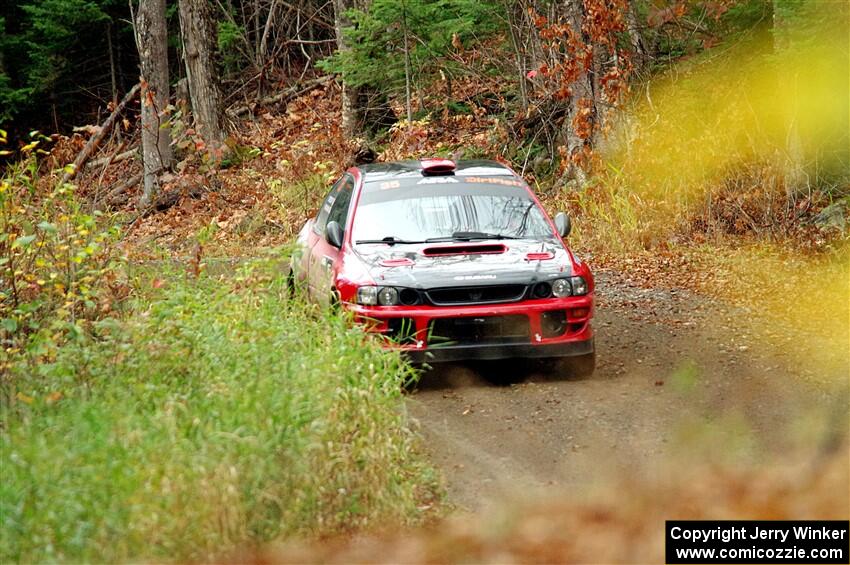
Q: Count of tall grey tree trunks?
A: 4